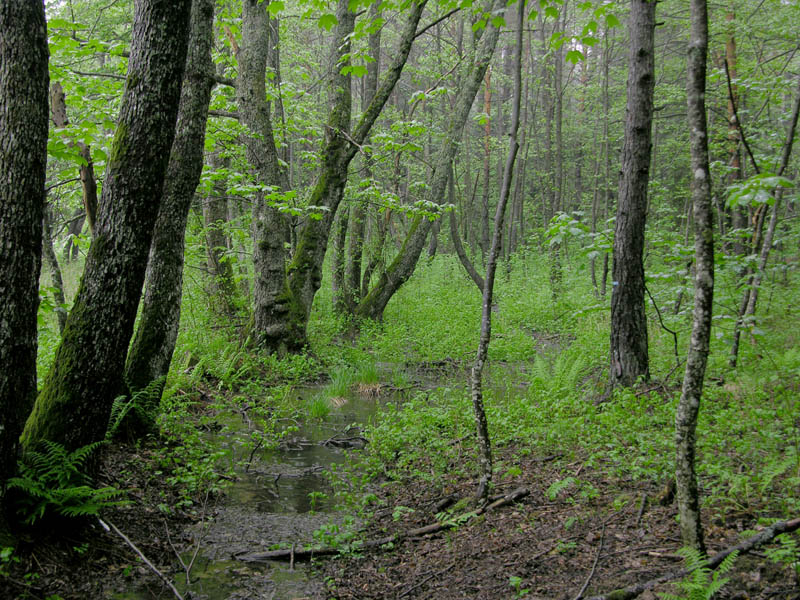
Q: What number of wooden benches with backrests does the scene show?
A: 0